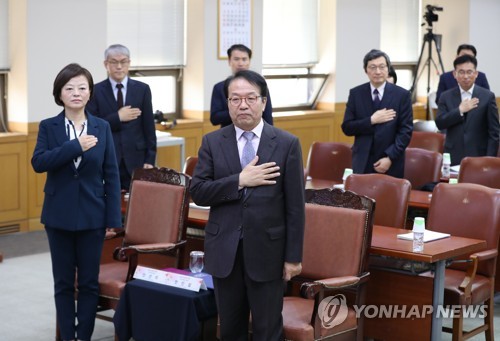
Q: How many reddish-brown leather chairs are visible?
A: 9